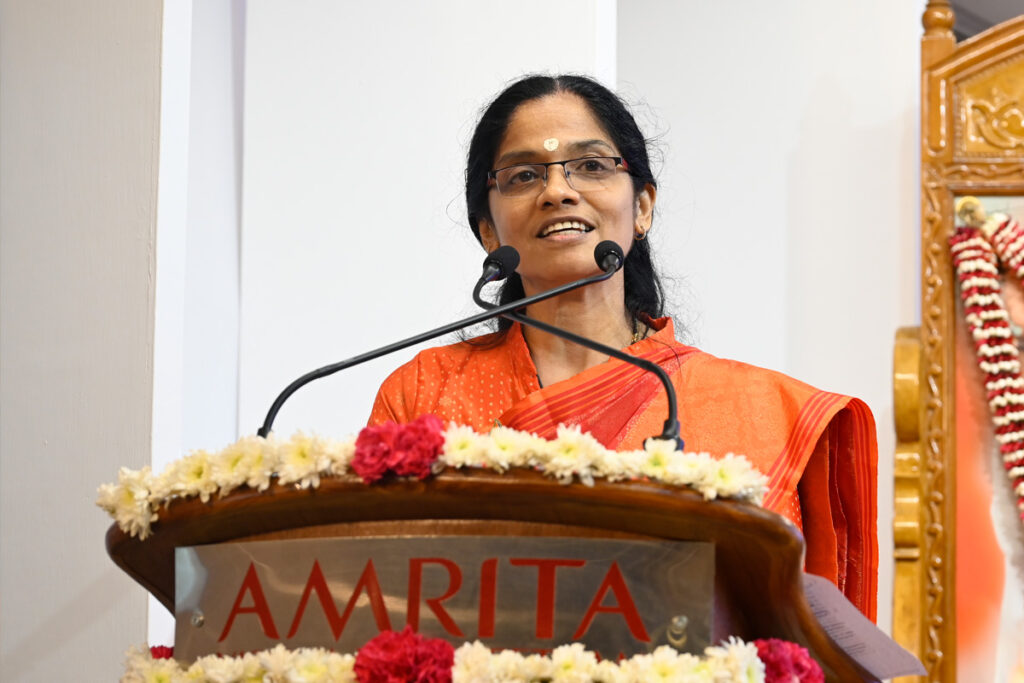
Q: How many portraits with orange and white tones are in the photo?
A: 1